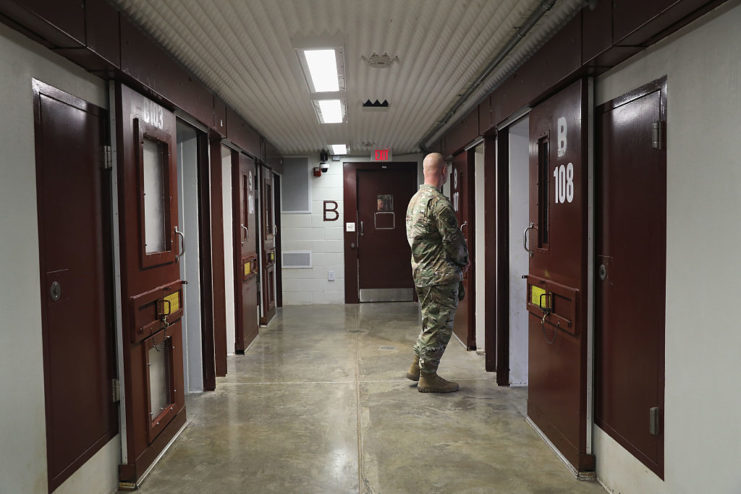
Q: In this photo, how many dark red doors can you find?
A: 8